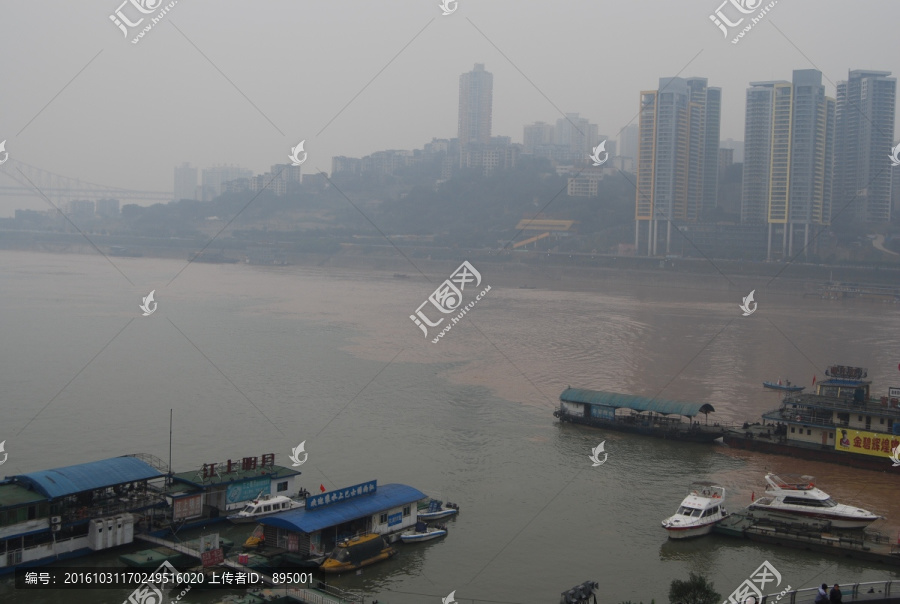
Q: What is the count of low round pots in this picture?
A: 0